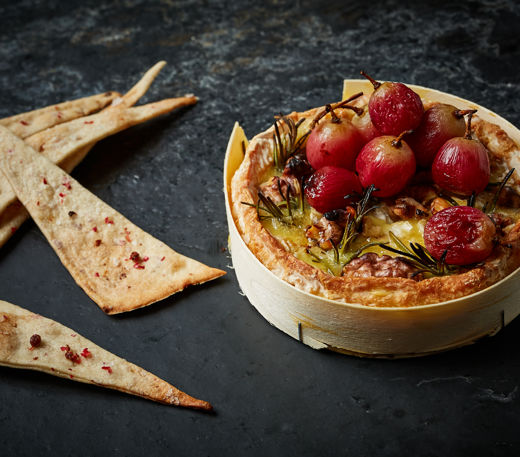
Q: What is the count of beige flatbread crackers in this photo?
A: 5